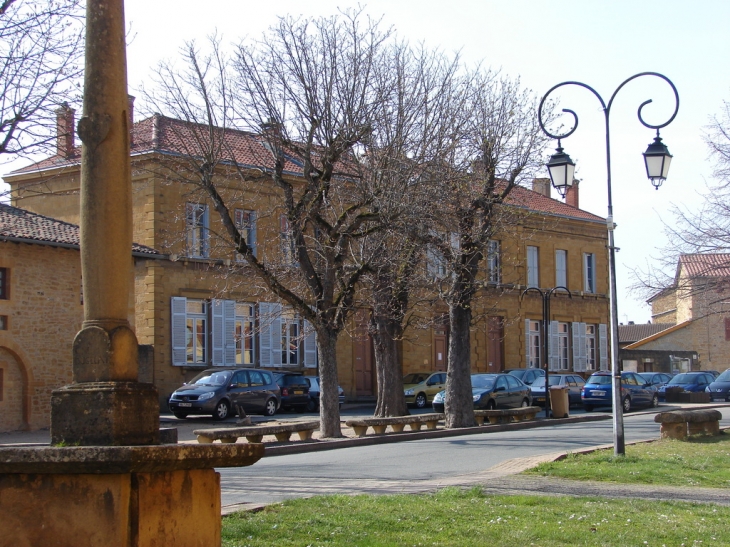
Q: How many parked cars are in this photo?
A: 12